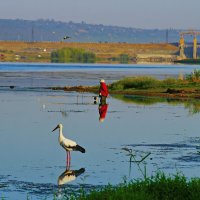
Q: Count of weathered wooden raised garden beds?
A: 0